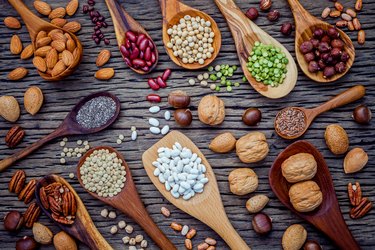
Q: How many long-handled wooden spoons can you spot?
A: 11